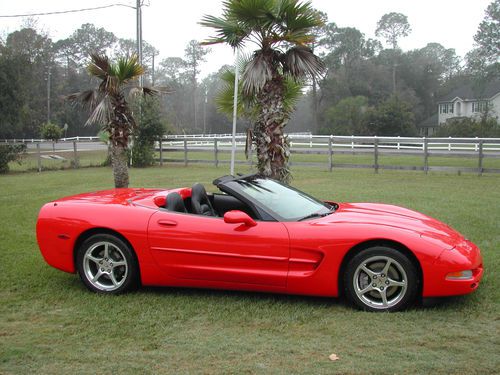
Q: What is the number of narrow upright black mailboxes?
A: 0